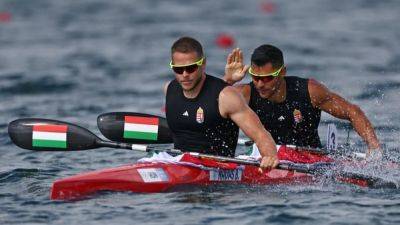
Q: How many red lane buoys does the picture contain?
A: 3